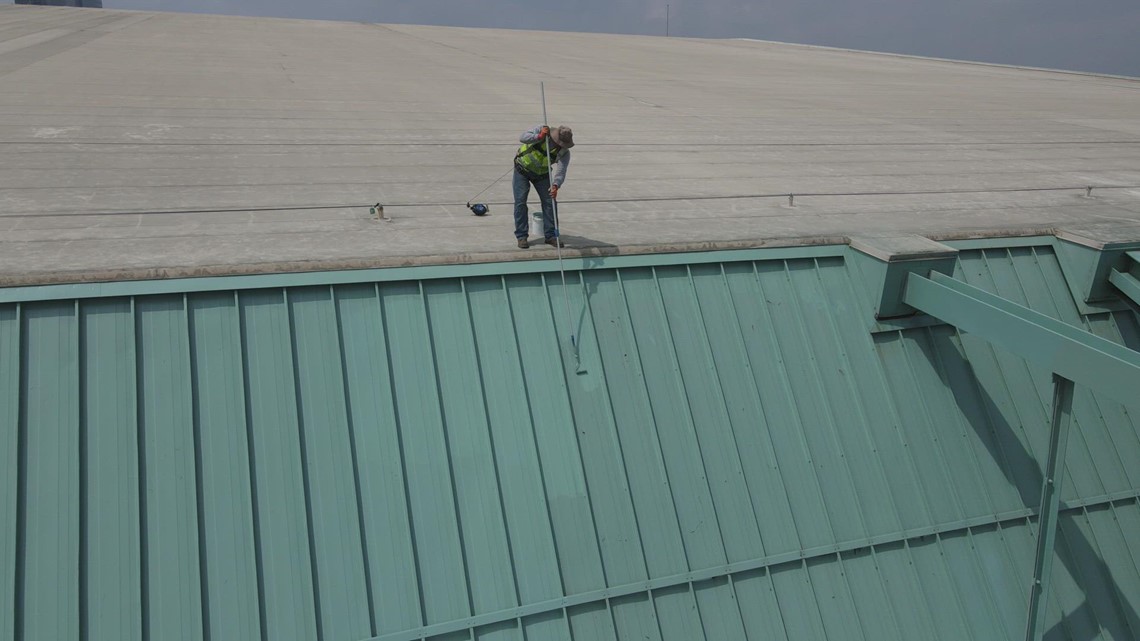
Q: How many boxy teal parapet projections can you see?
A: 2